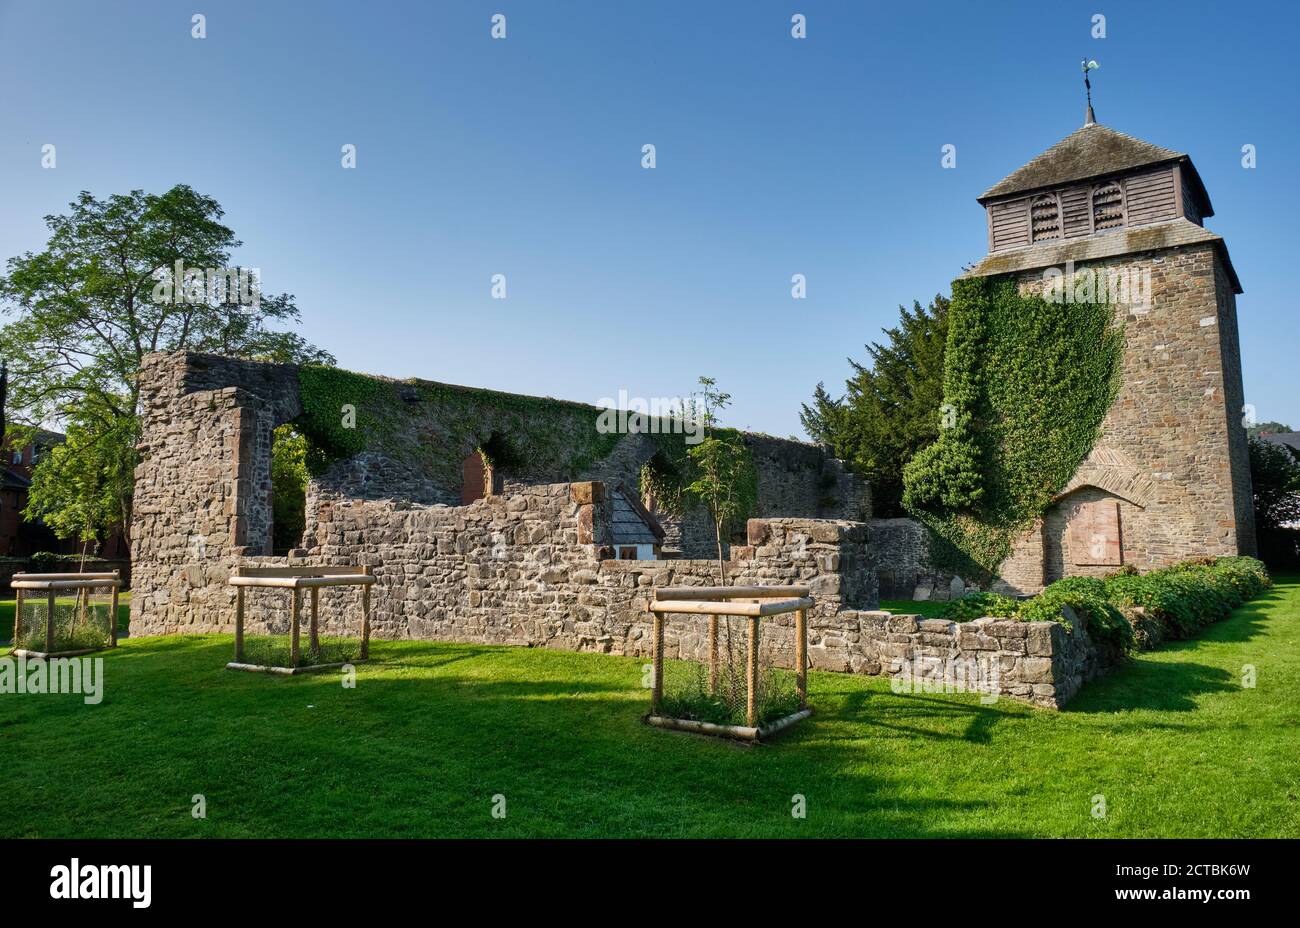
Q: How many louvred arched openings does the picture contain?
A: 2